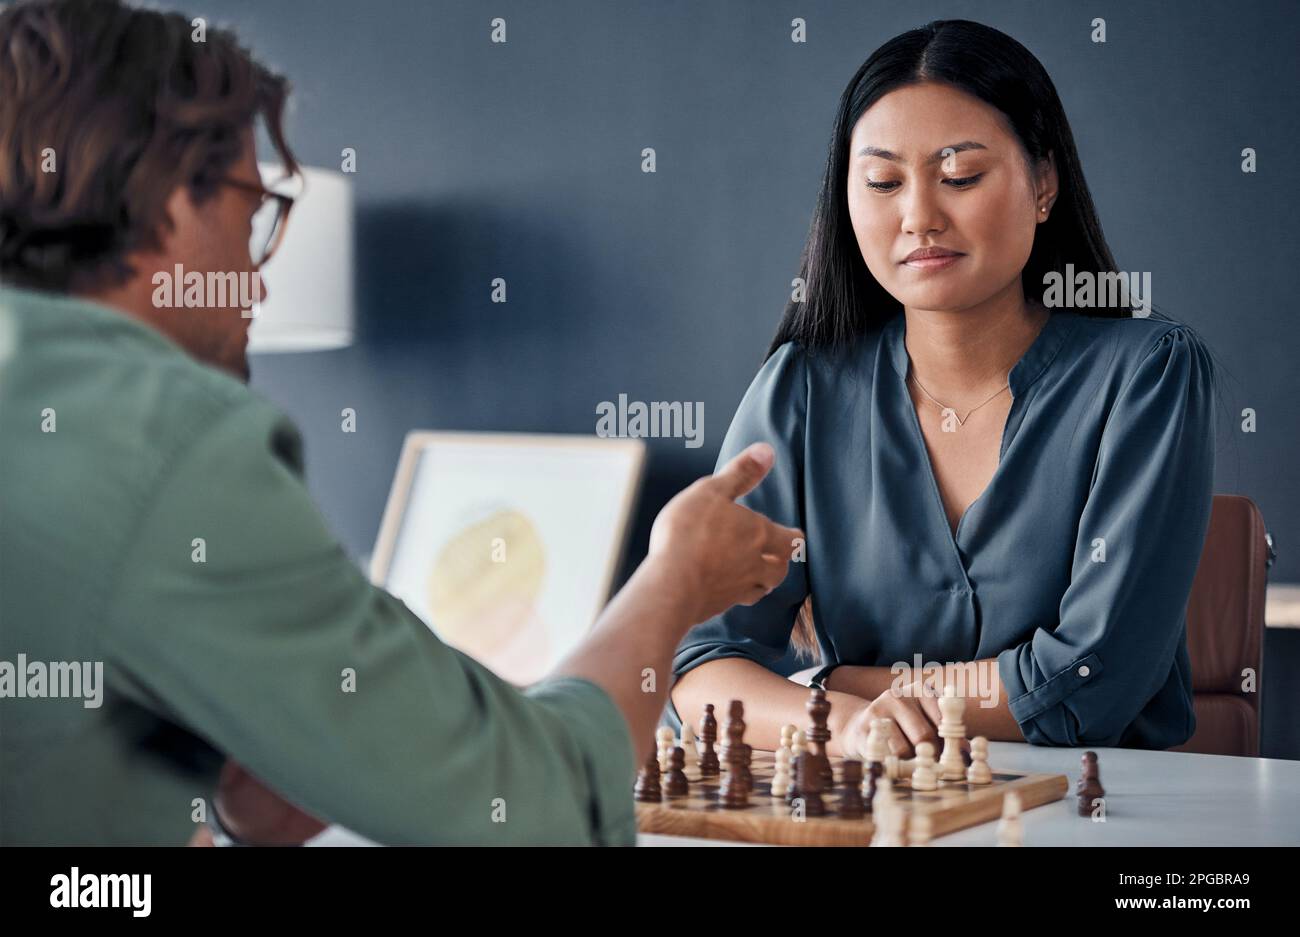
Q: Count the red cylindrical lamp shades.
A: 0